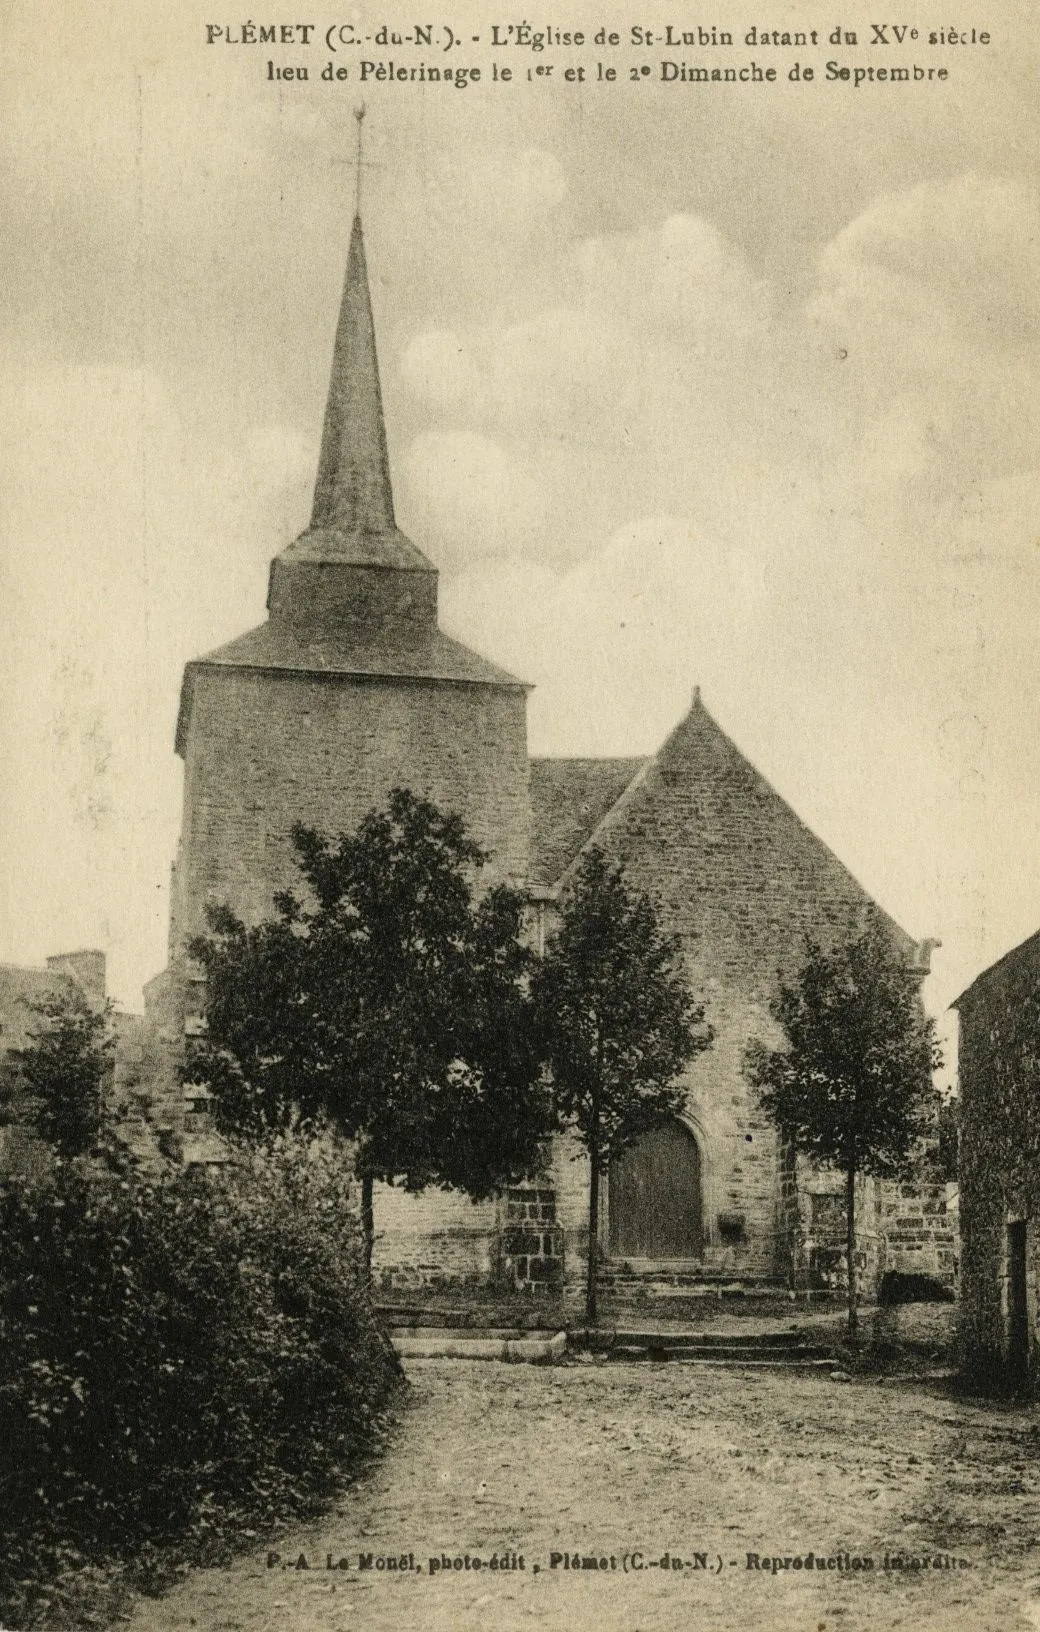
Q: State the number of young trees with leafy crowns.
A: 3